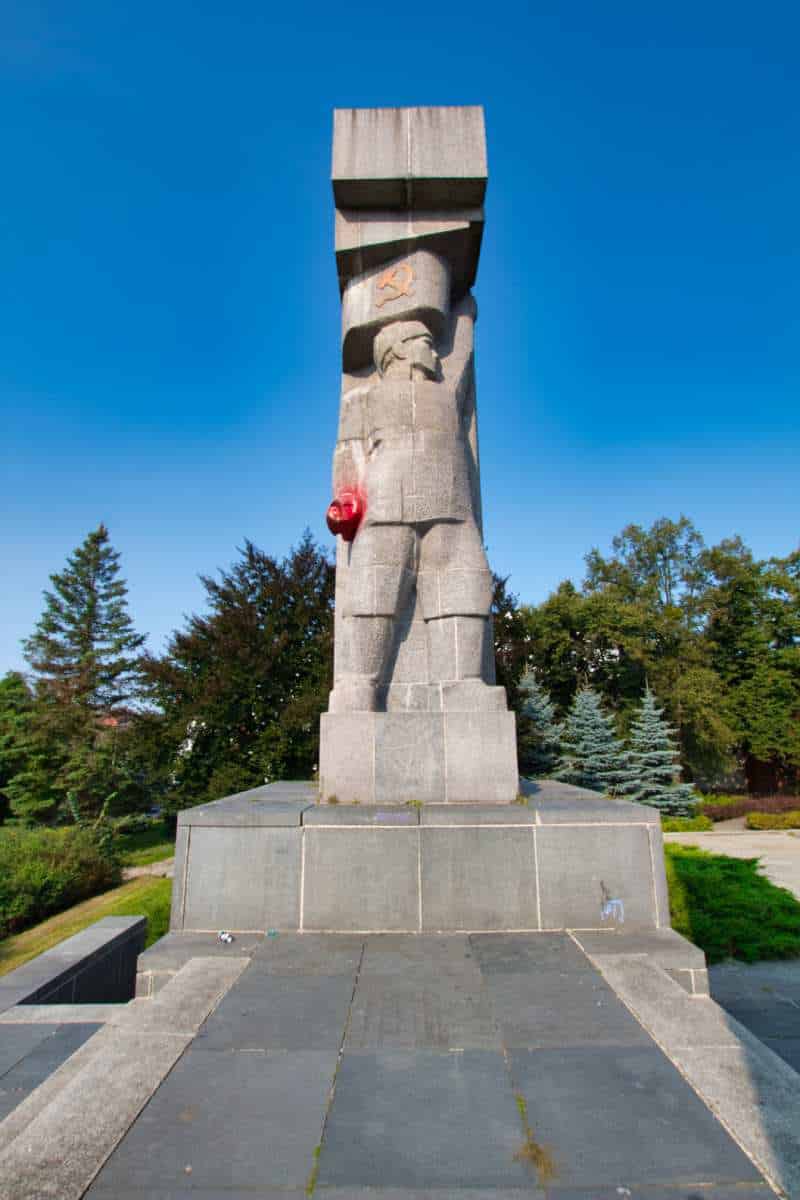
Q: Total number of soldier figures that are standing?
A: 1